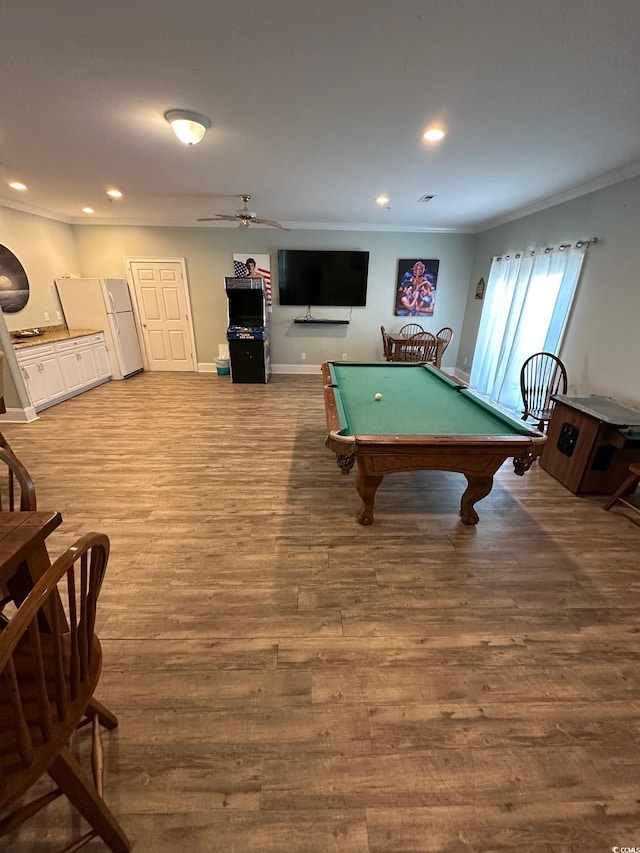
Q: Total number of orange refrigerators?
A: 0